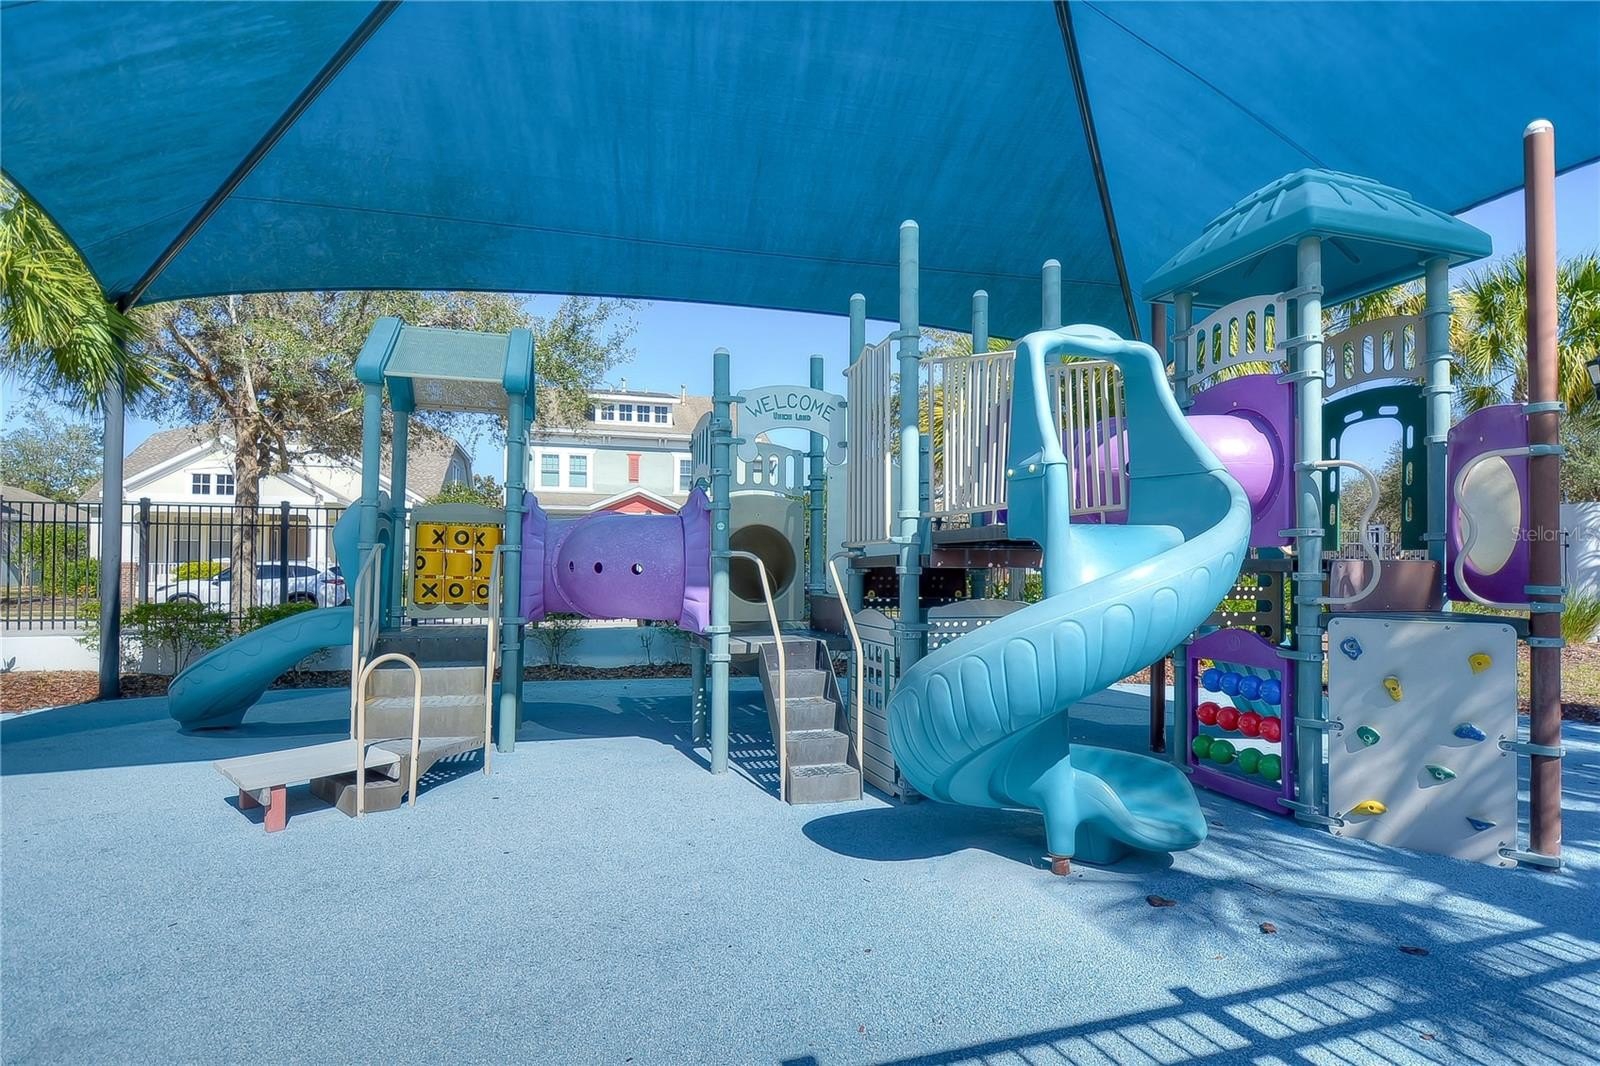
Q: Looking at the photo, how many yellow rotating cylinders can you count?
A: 9